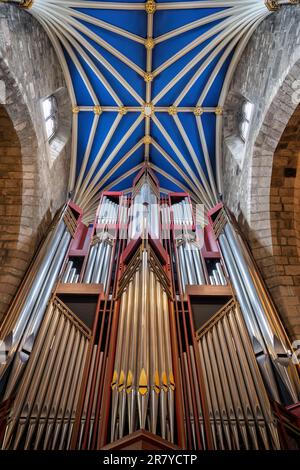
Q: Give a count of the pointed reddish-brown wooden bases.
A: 1